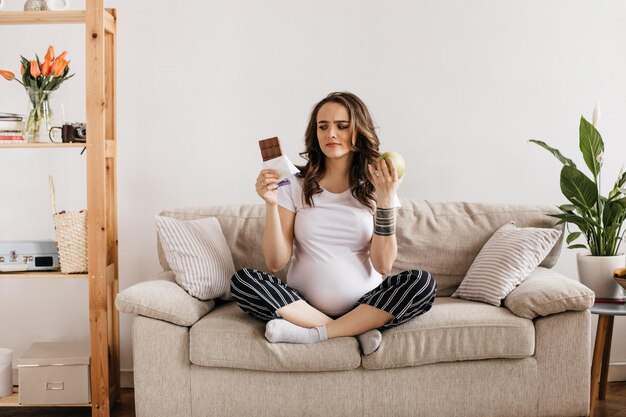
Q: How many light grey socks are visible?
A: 2